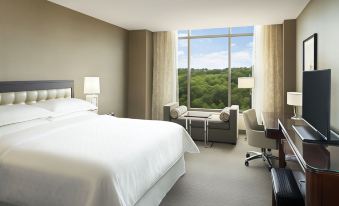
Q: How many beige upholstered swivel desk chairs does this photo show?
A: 1